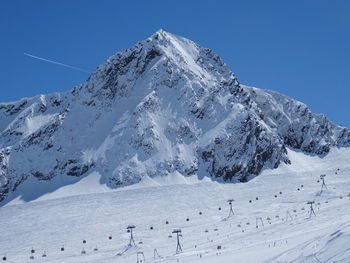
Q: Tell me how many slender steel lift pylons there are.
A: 5